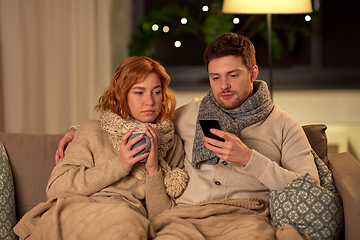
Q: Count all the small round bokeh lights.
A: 7